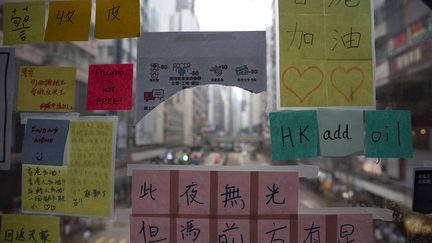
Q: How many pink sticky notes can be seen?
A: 11